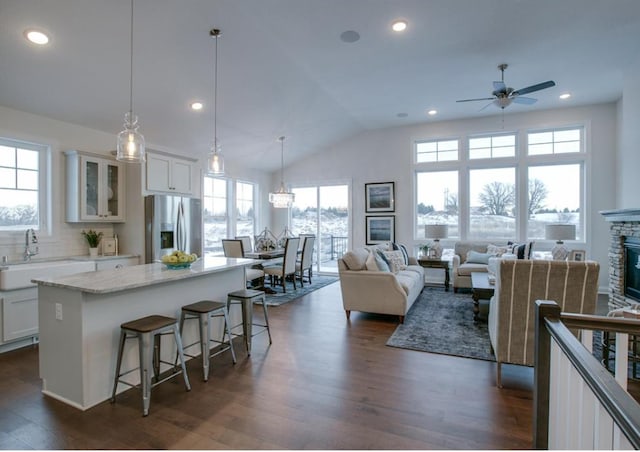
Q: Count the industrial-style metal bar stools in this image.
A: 3